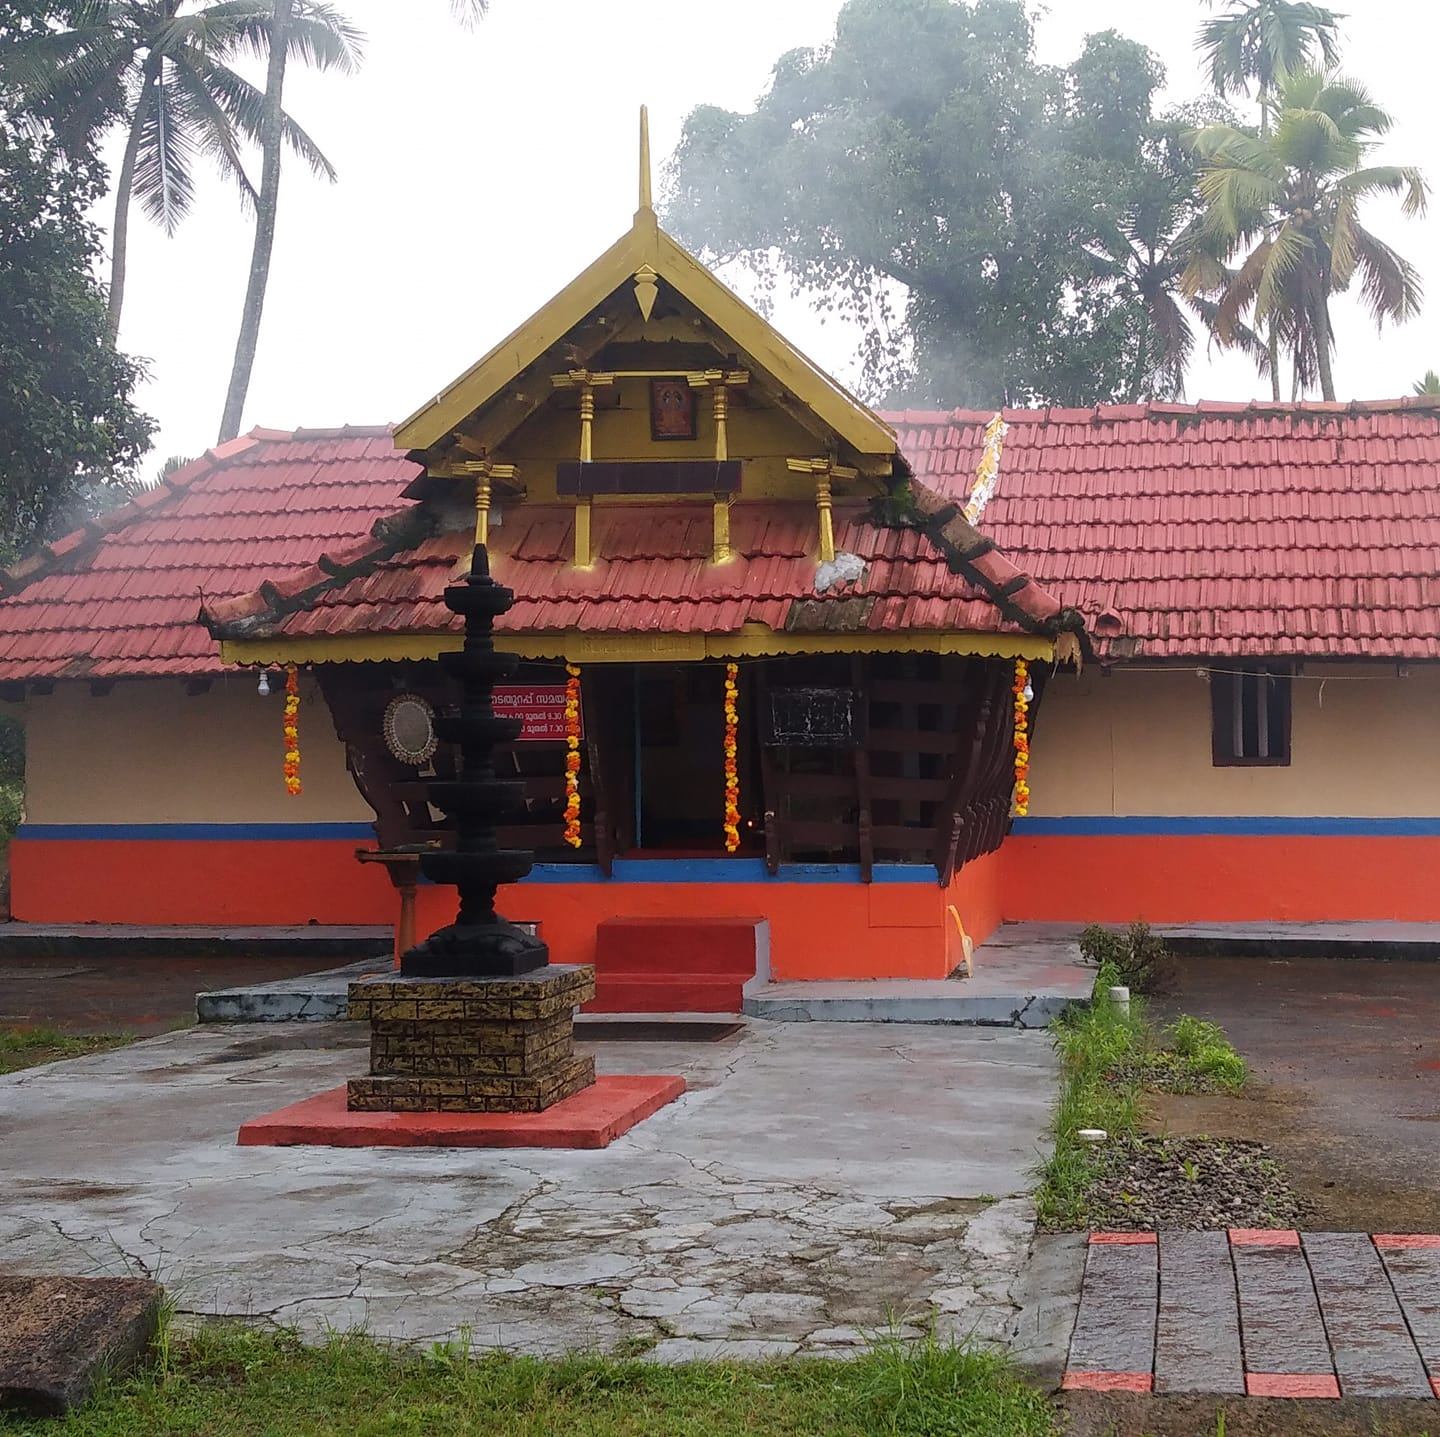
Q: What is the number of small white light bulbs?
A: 2